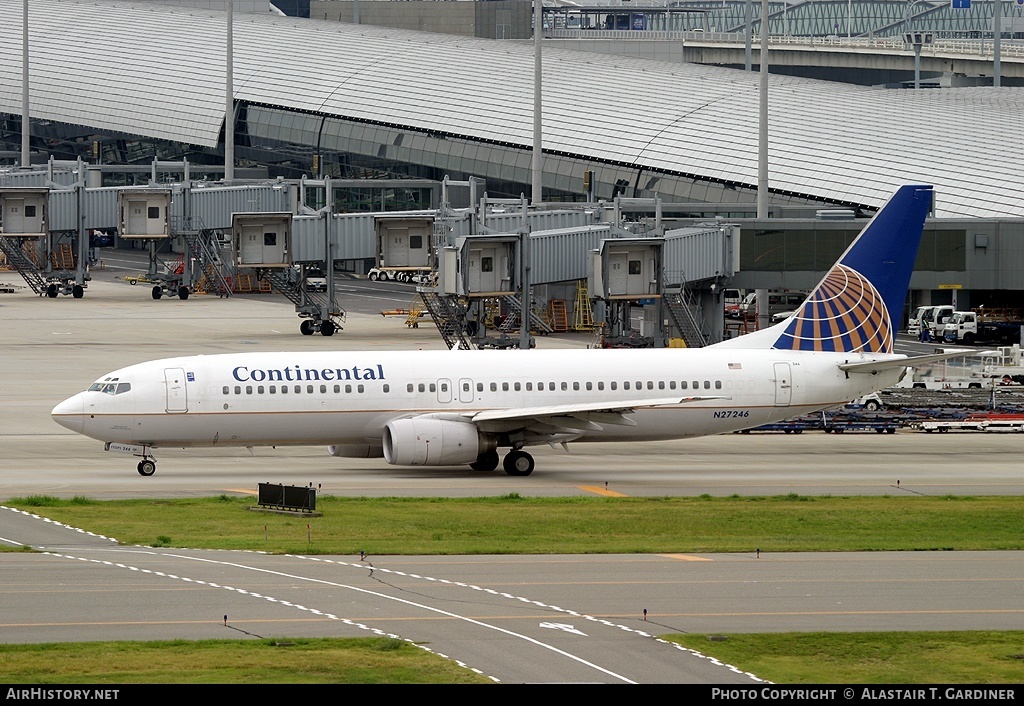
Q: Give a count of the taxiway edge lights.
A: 8